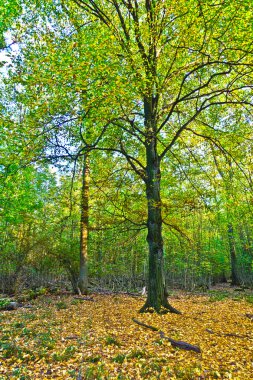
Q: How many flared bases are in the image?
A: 1